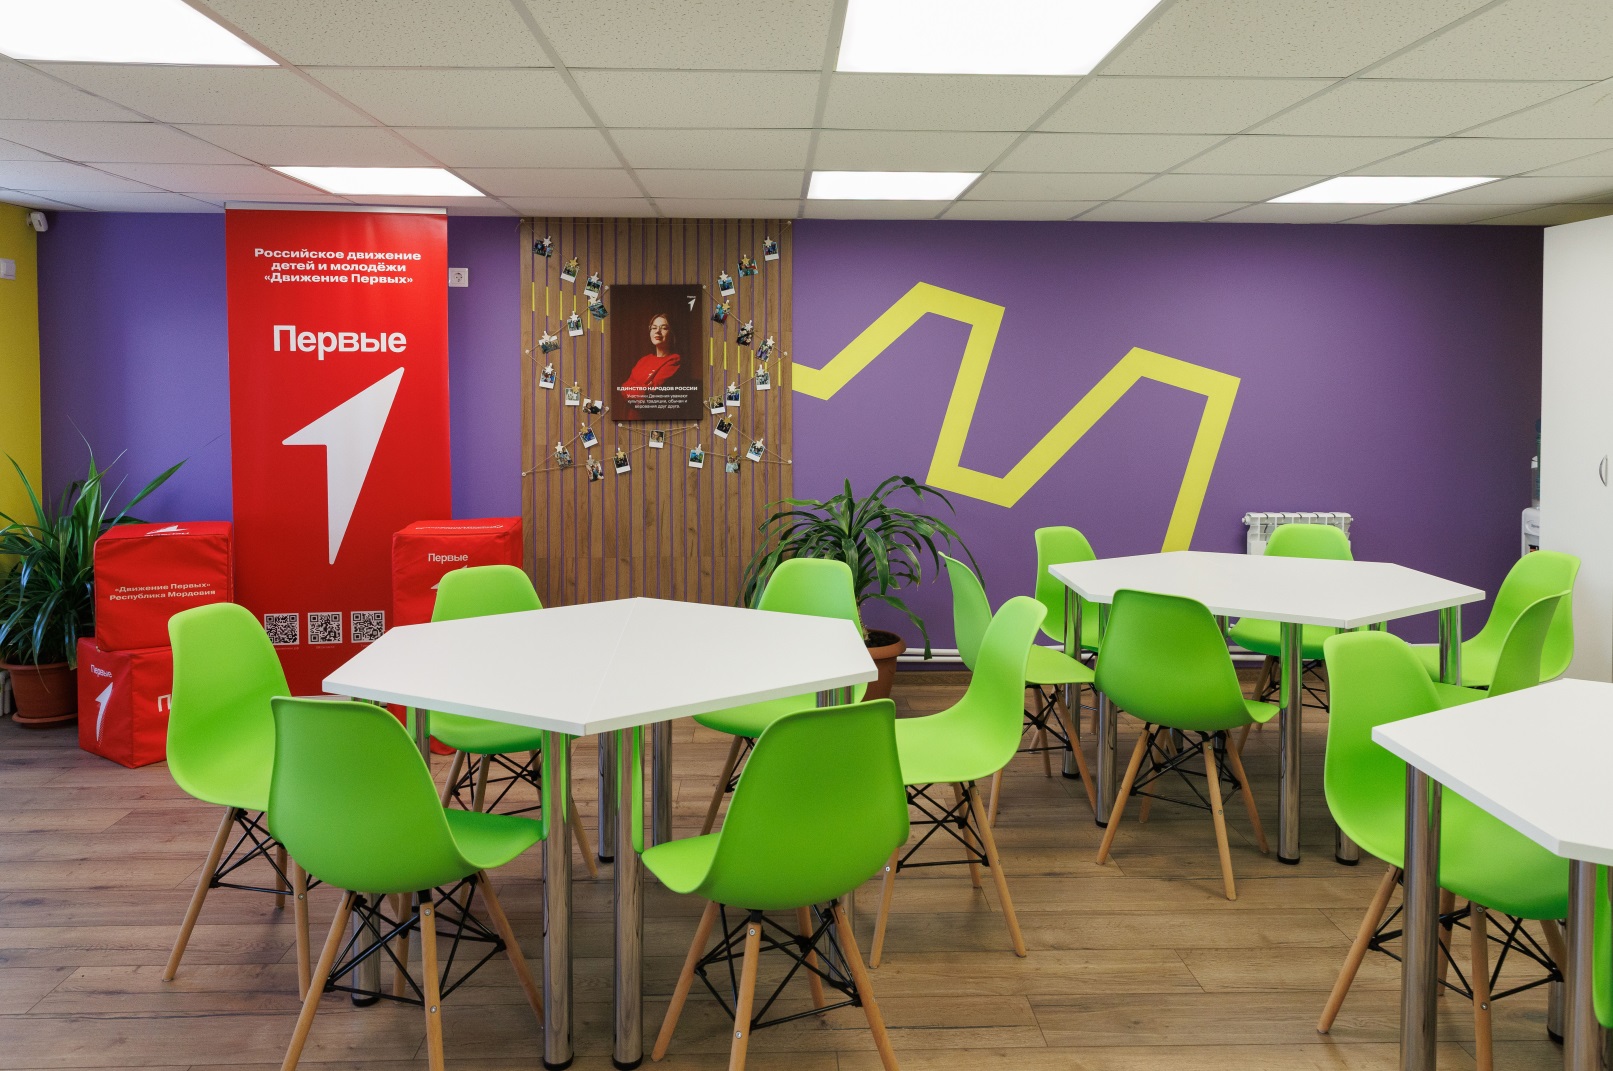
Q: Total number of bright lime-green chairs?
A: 13